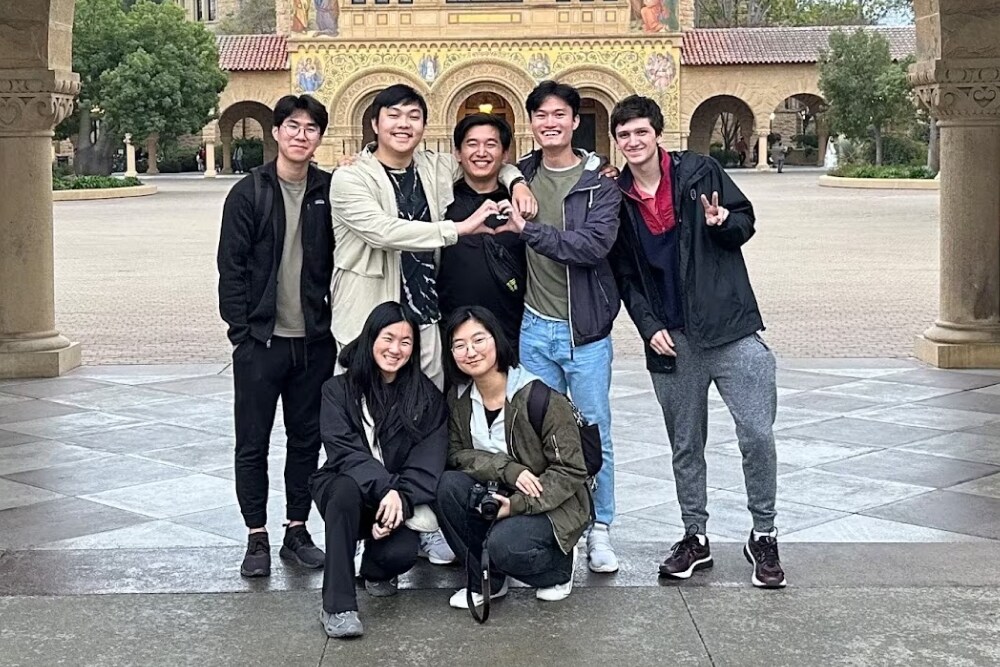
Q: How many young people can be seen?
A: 7